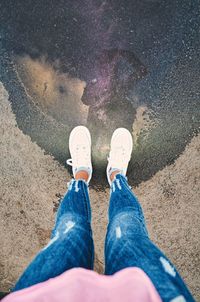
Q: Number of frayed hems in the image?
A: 2